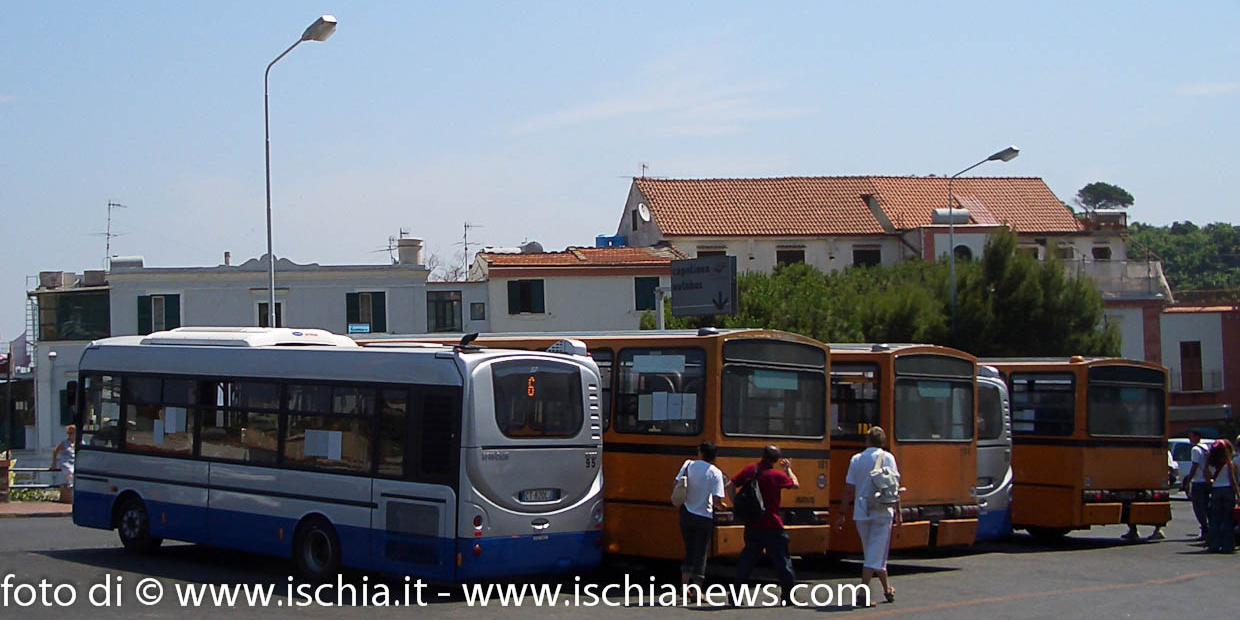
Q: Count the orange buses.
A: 3